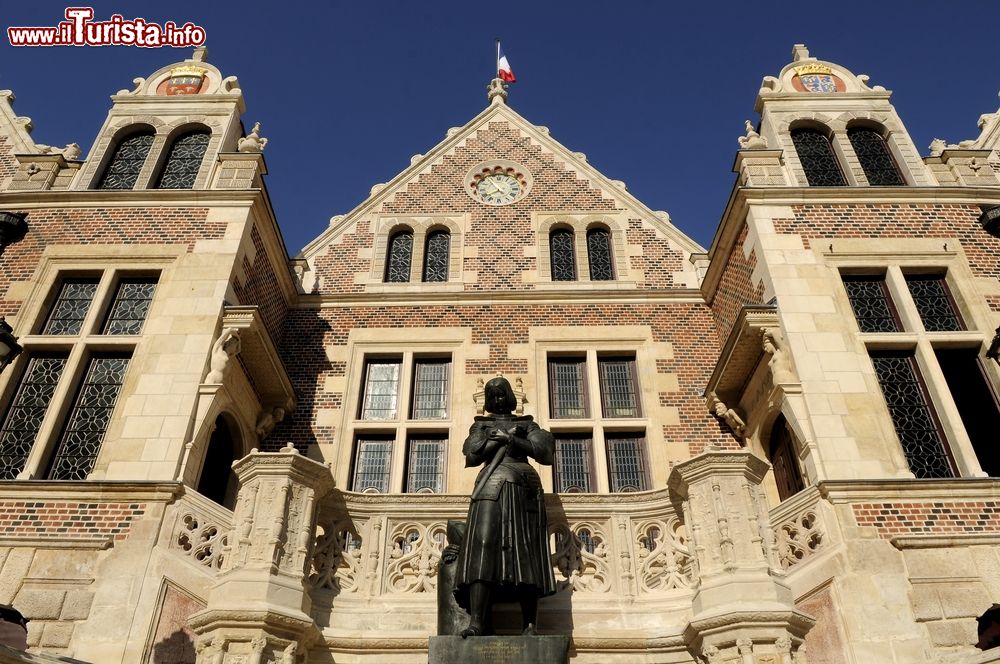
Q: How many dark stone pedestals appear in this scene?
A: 1